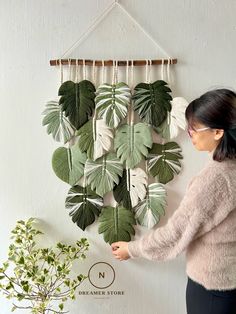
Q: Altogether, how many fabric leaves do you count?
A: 14